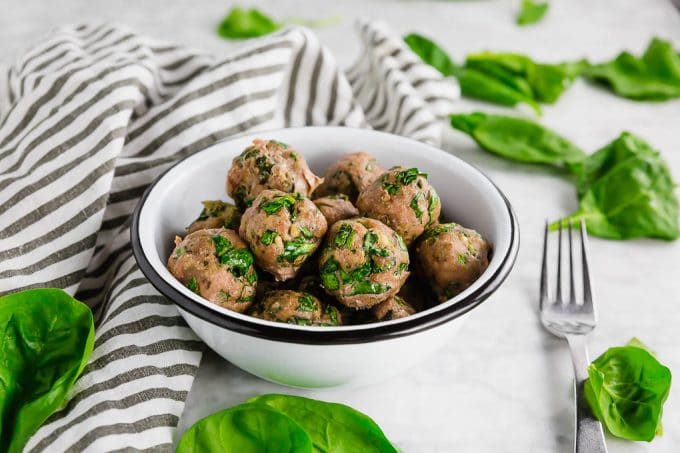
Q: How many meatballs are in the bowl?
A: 11